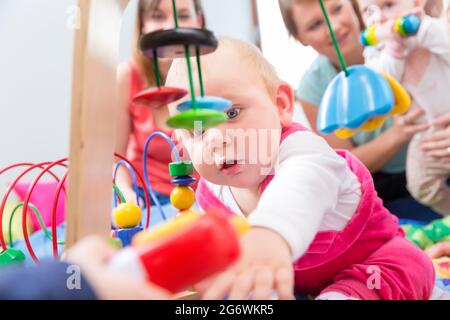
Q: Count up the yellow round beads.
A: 2